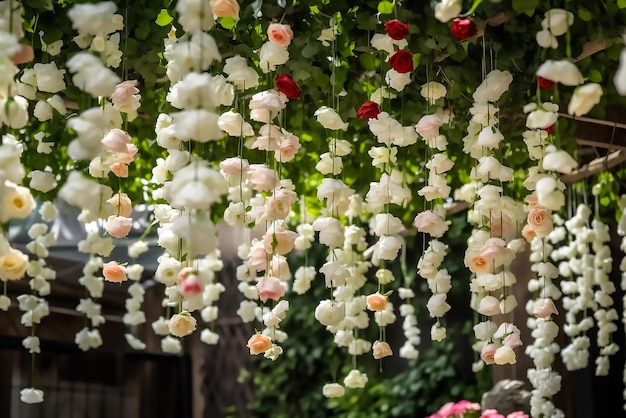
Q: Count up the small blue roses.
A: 0